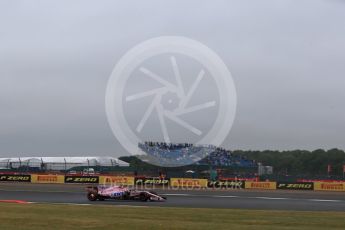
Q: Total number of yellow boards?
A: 5